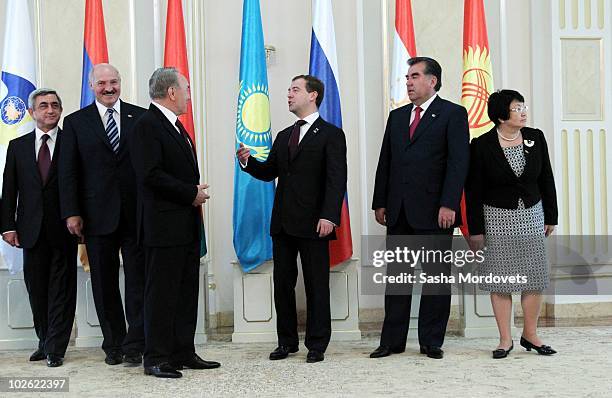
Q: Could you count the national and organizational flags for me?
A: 7